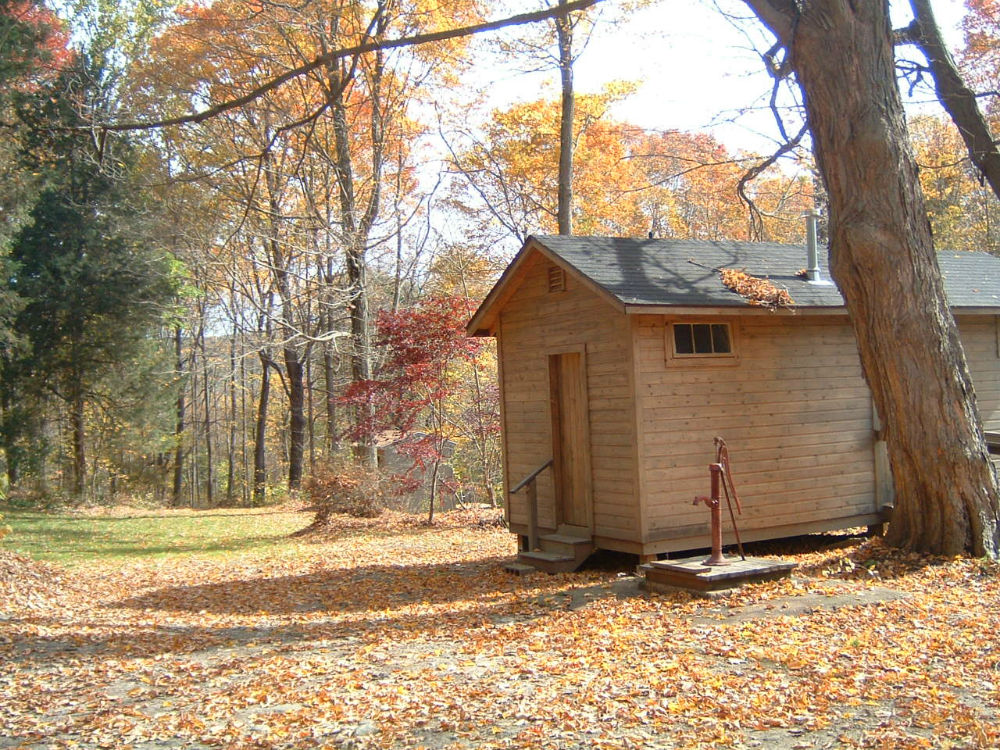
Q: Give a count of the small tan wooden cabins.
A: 1